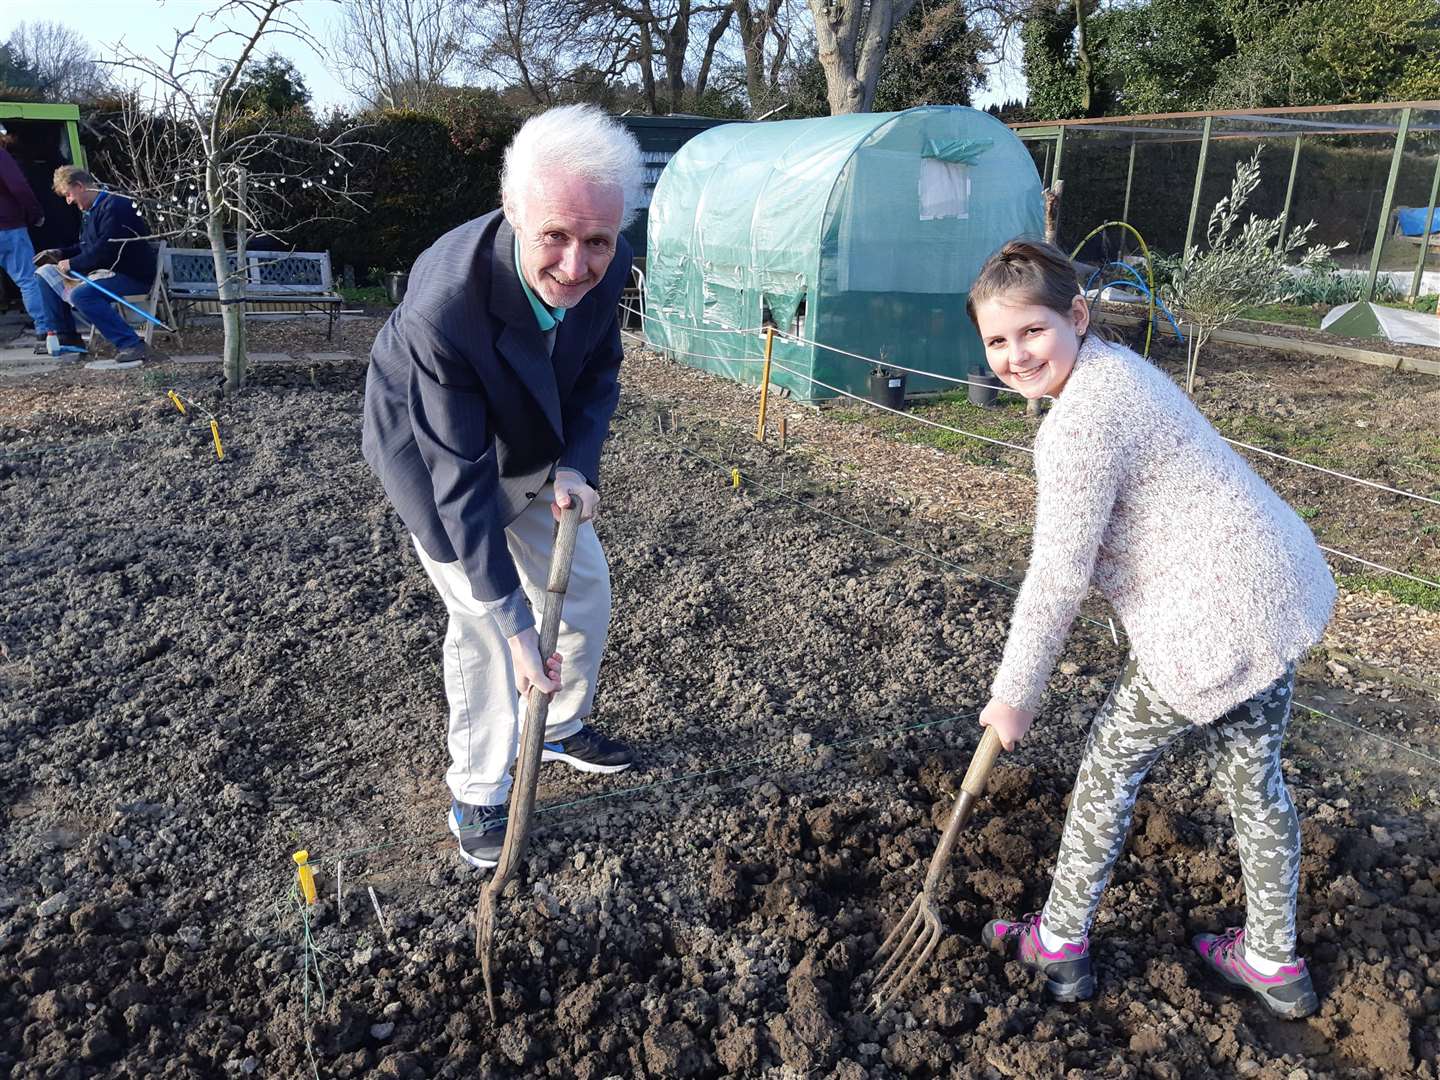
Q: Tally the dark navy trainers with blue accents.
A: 2